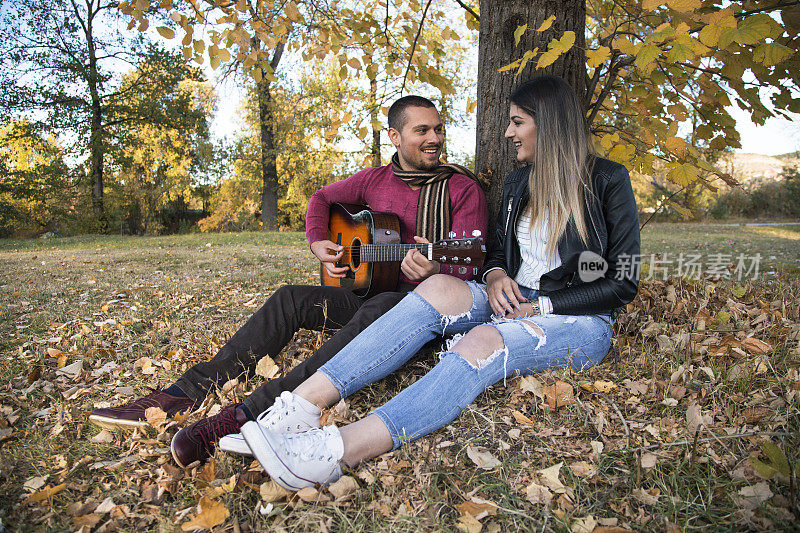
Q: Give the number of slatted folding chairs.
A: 0